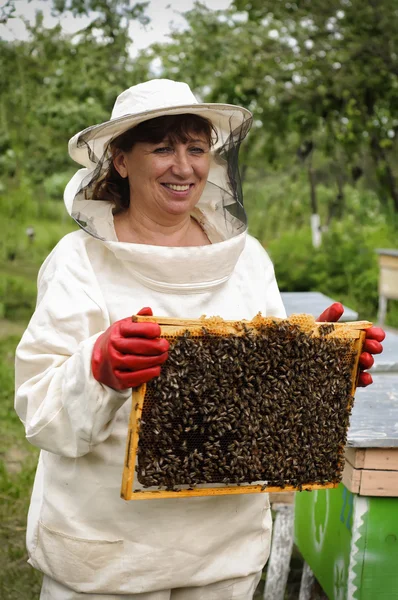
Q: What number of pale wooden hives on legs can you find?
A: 1